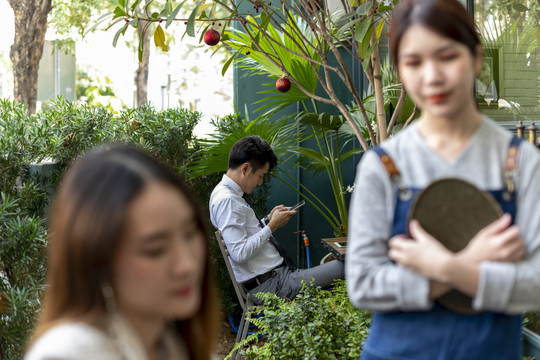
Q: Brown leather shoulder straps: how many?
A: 2